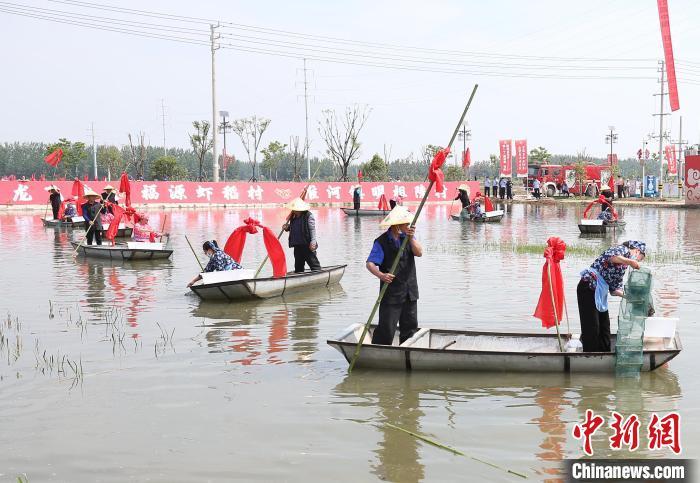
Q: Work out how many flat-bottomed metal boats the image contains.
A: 8